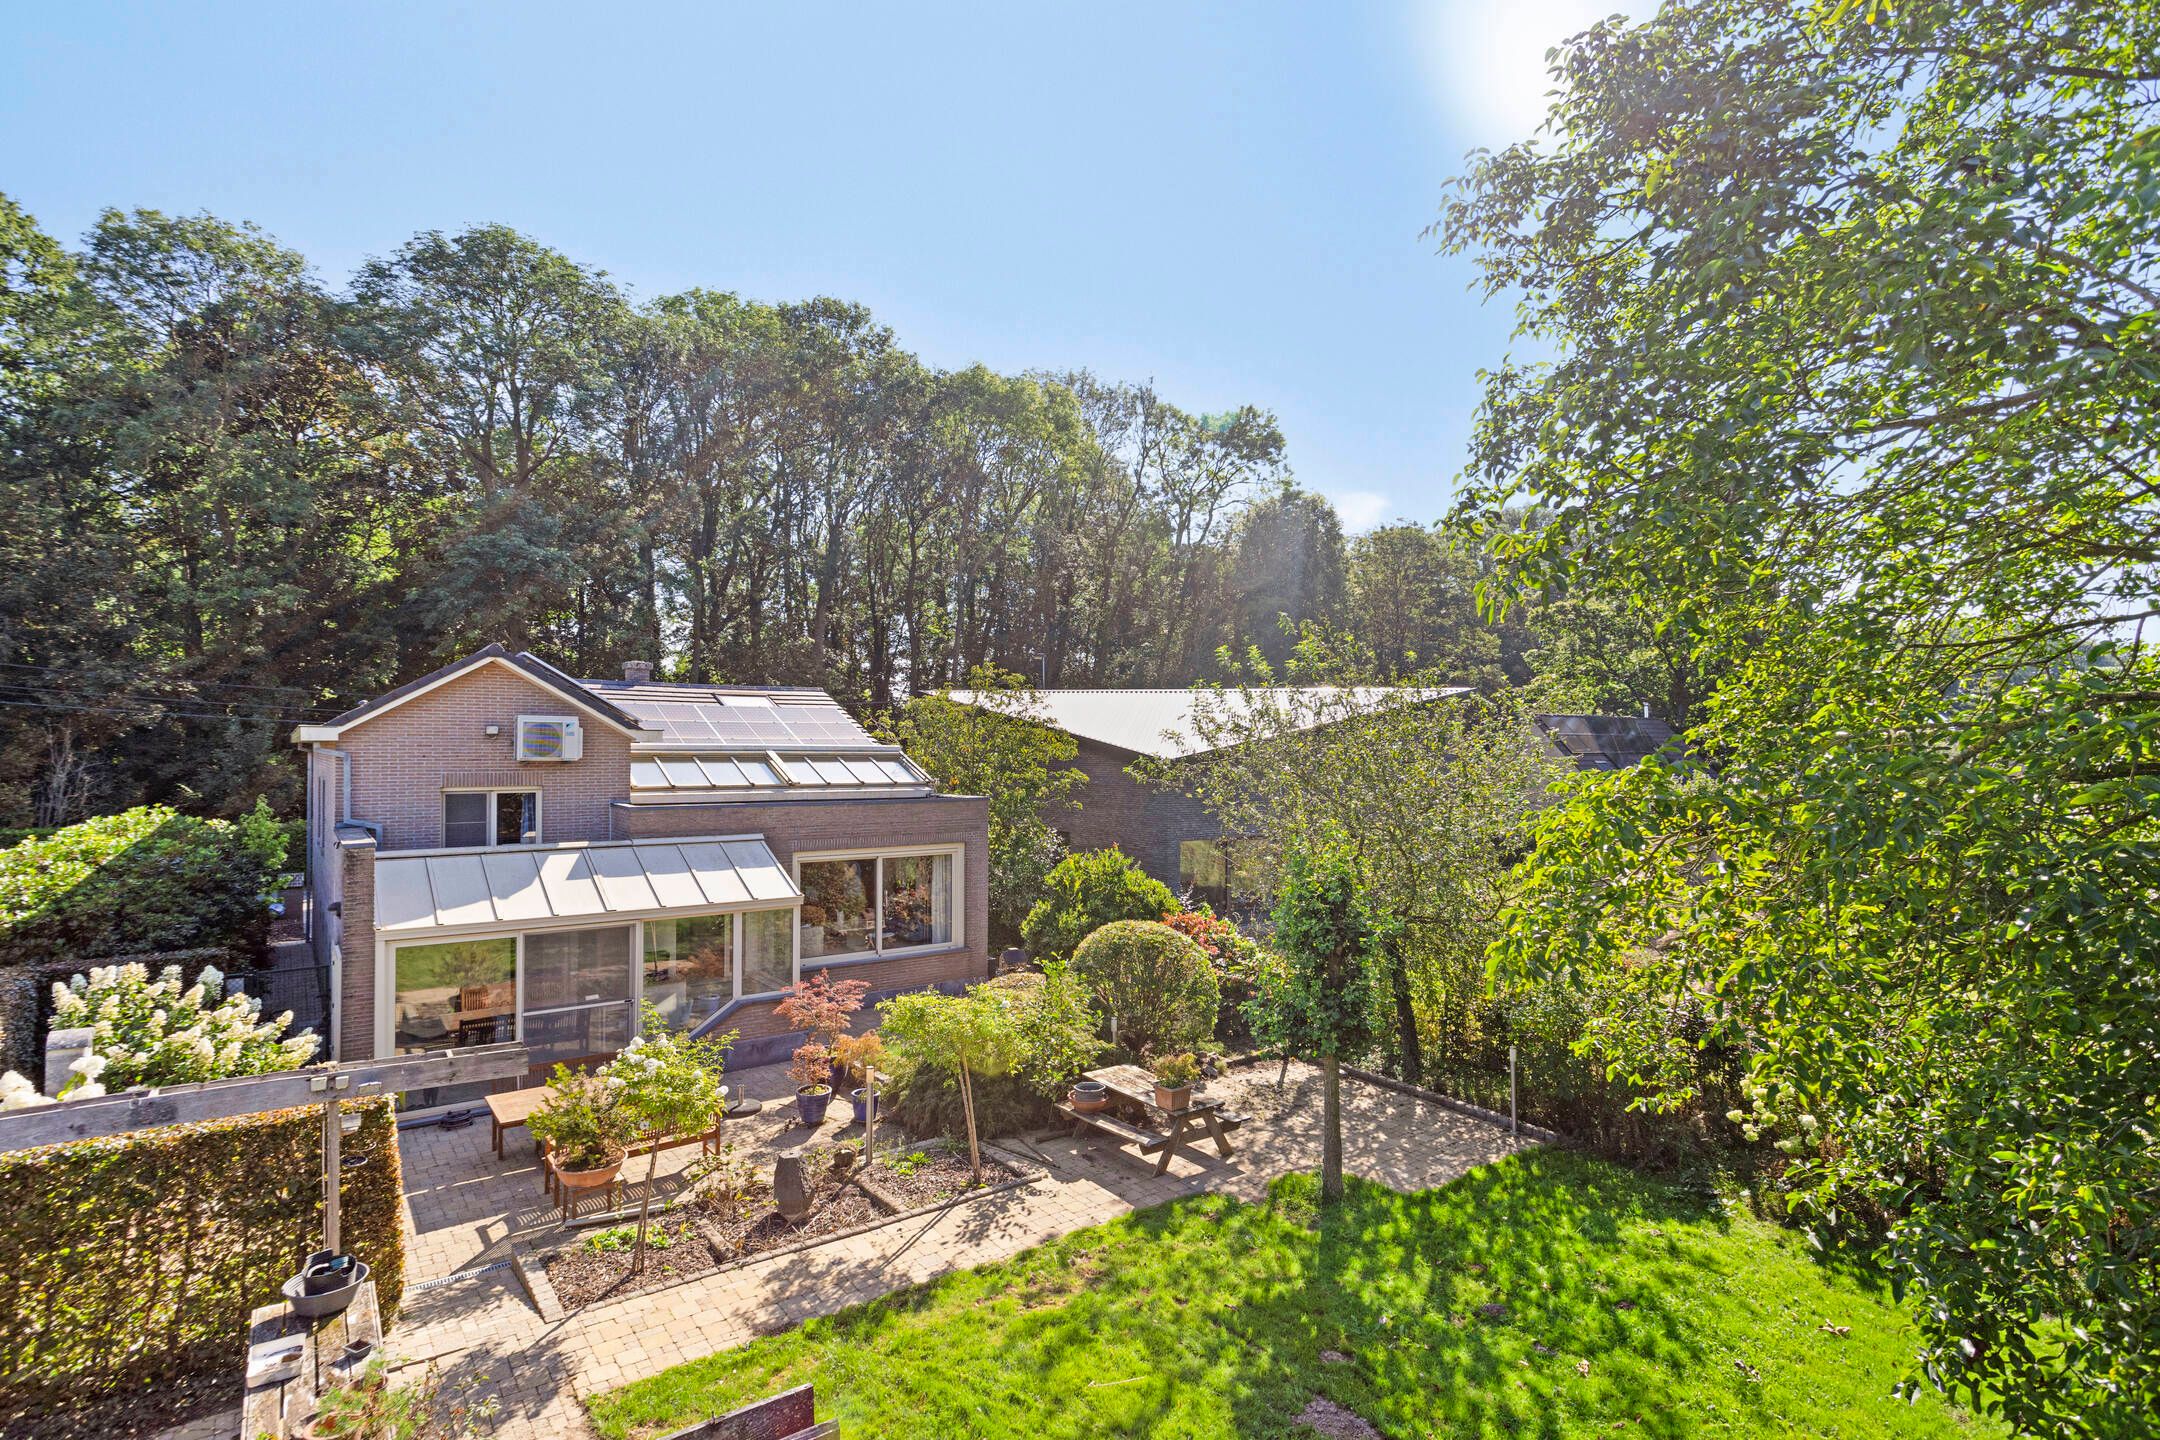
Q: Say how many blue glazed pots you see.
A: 3